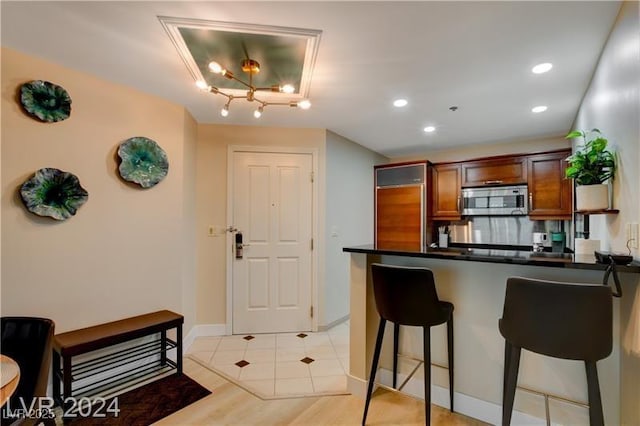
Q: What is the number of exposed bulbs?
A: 6